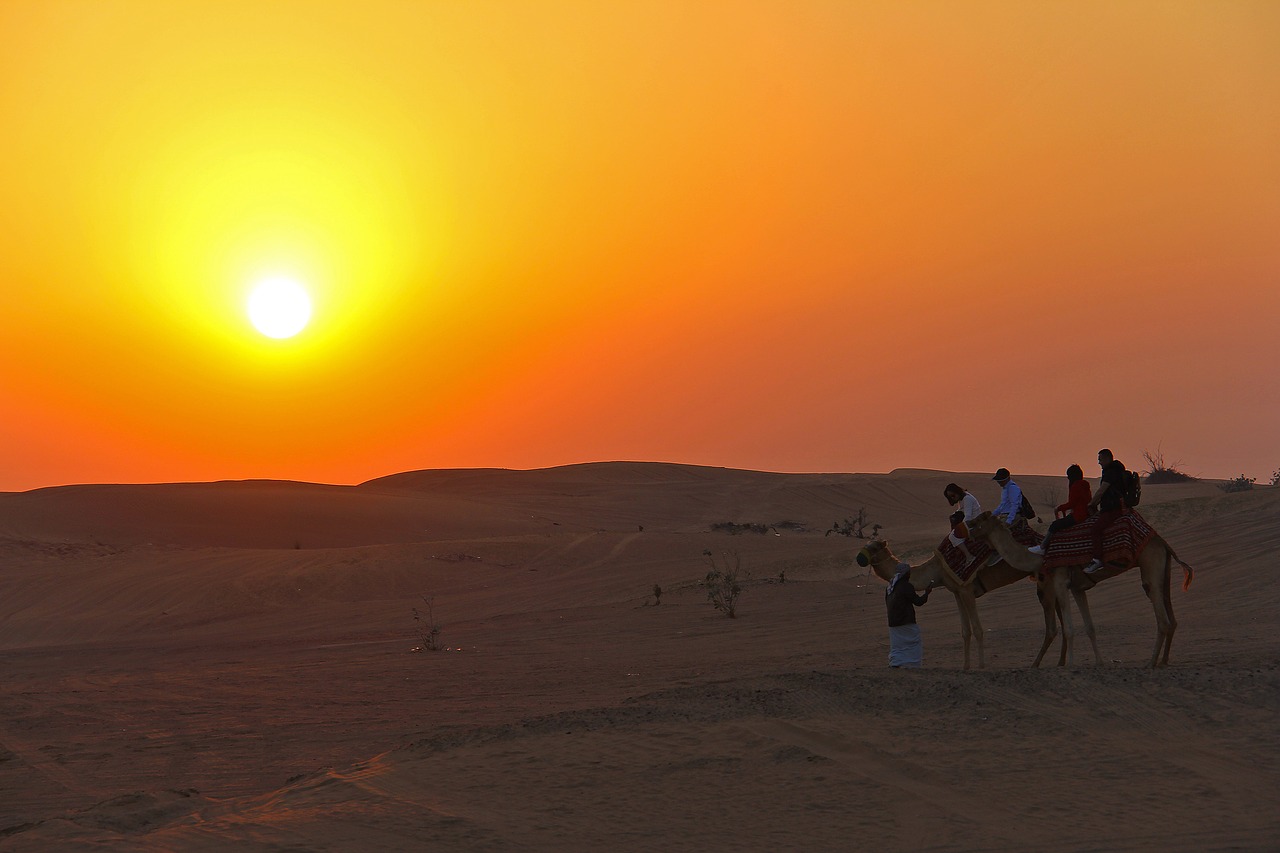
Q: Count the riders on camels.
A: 5